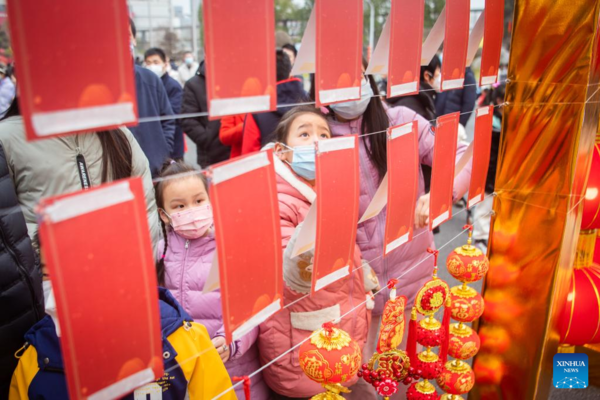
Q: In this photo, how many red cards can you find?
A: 12